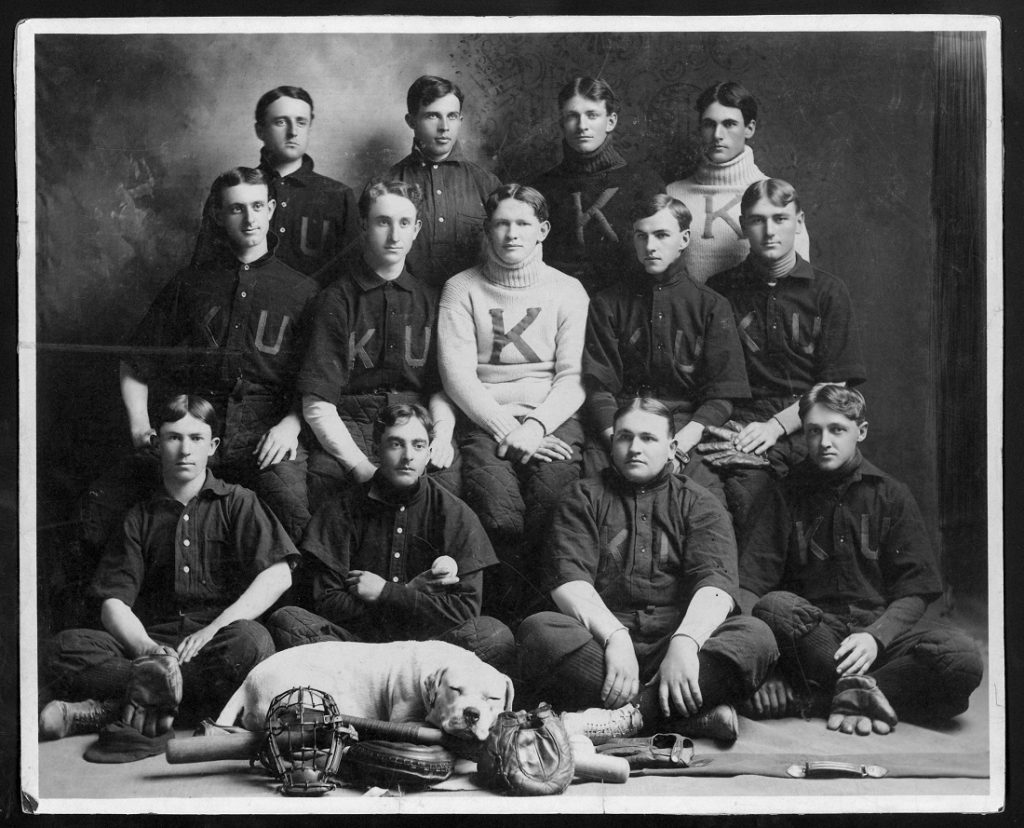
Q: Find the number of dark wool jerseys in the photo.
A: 11